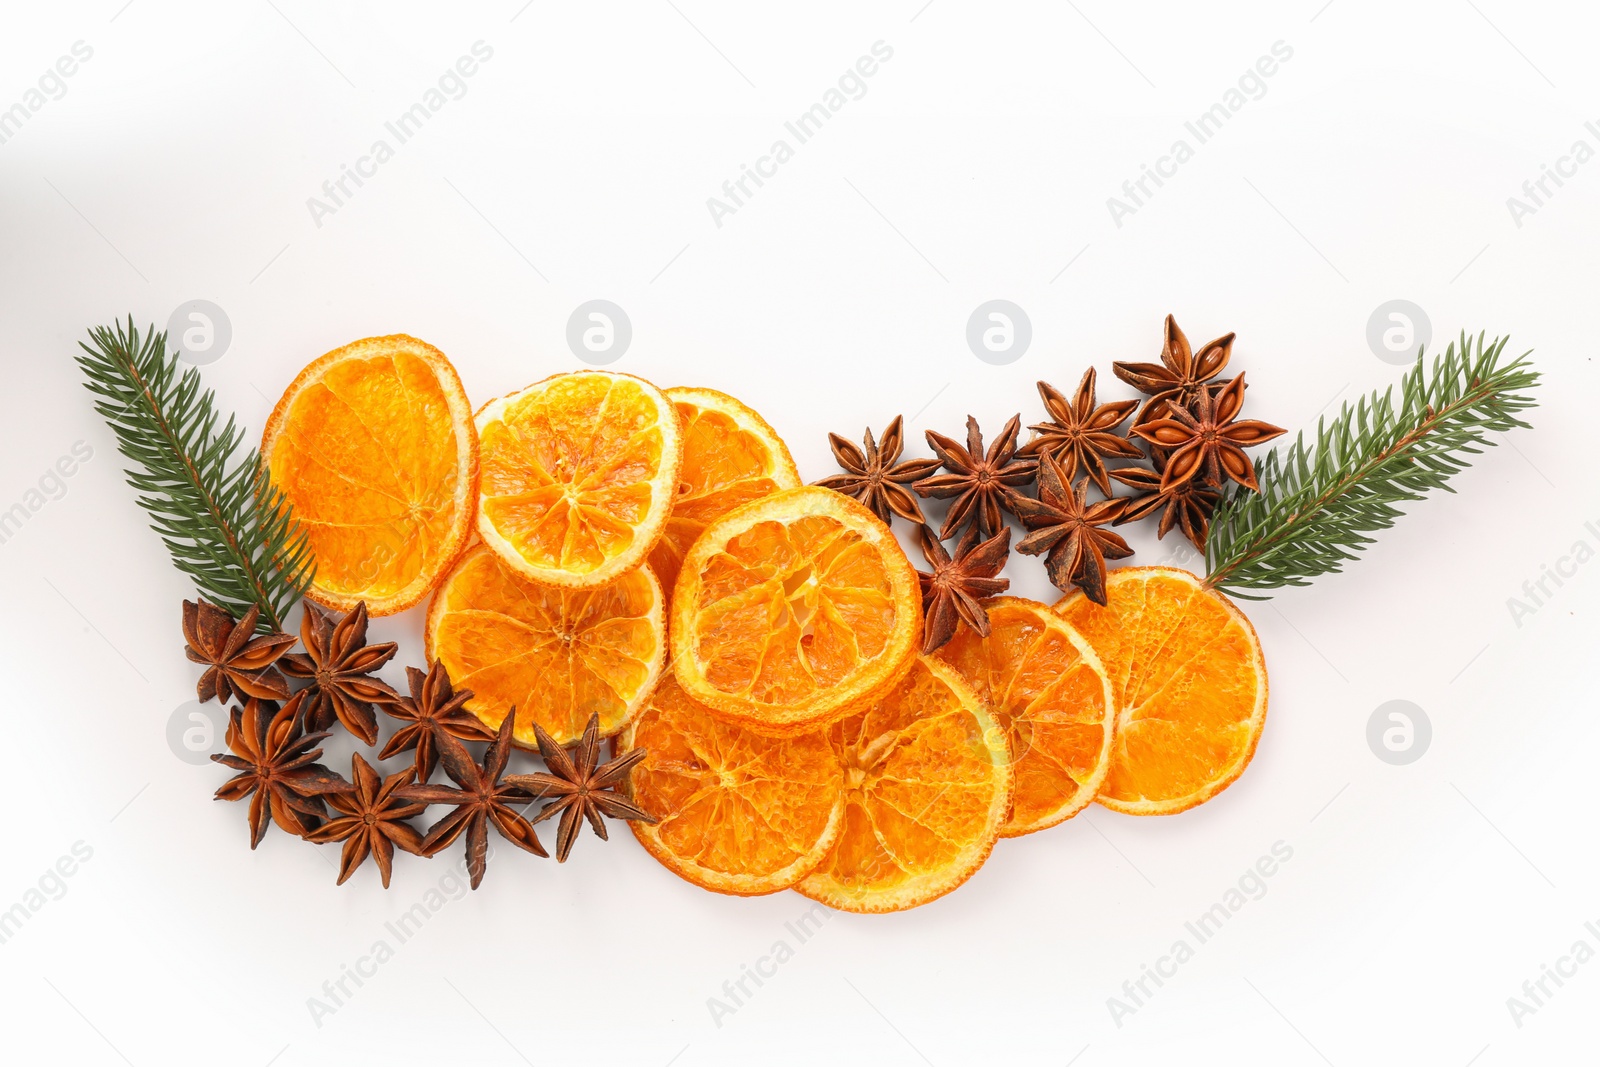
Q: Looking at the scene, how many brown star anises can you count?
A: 15